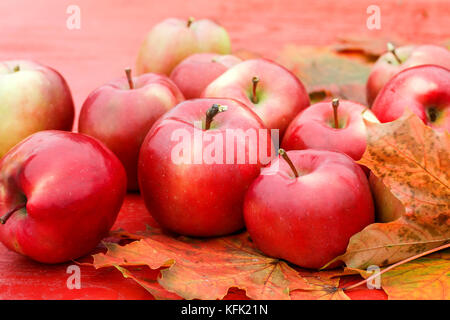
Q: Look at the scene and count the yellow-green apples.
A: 2